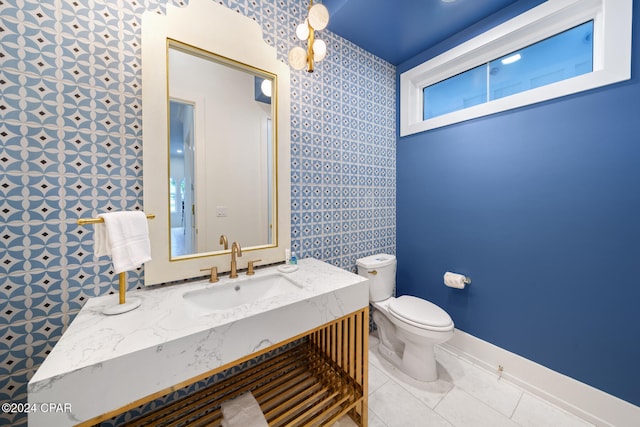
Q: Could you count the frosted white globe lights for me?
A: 4